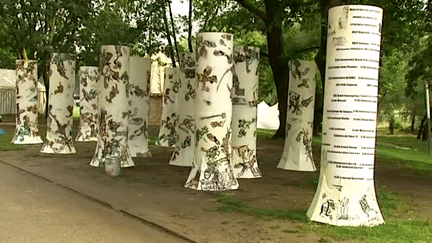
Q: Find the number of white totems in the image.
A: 11